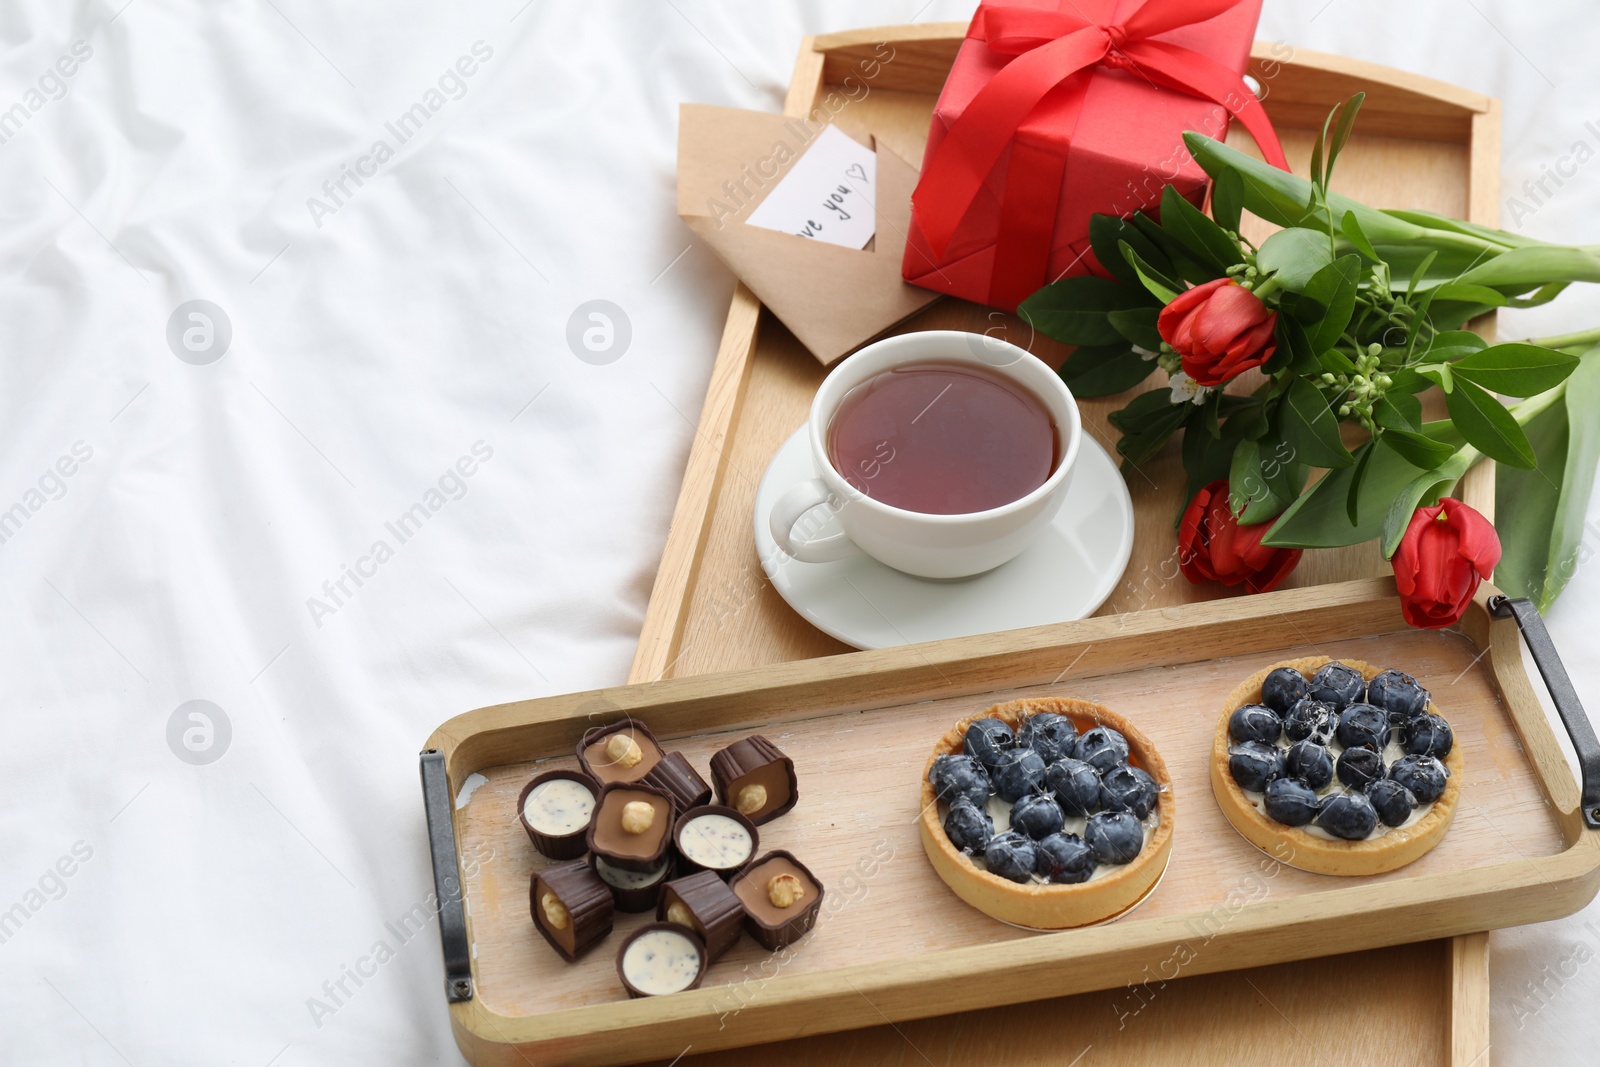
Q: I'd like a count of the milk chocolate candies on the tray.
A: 6